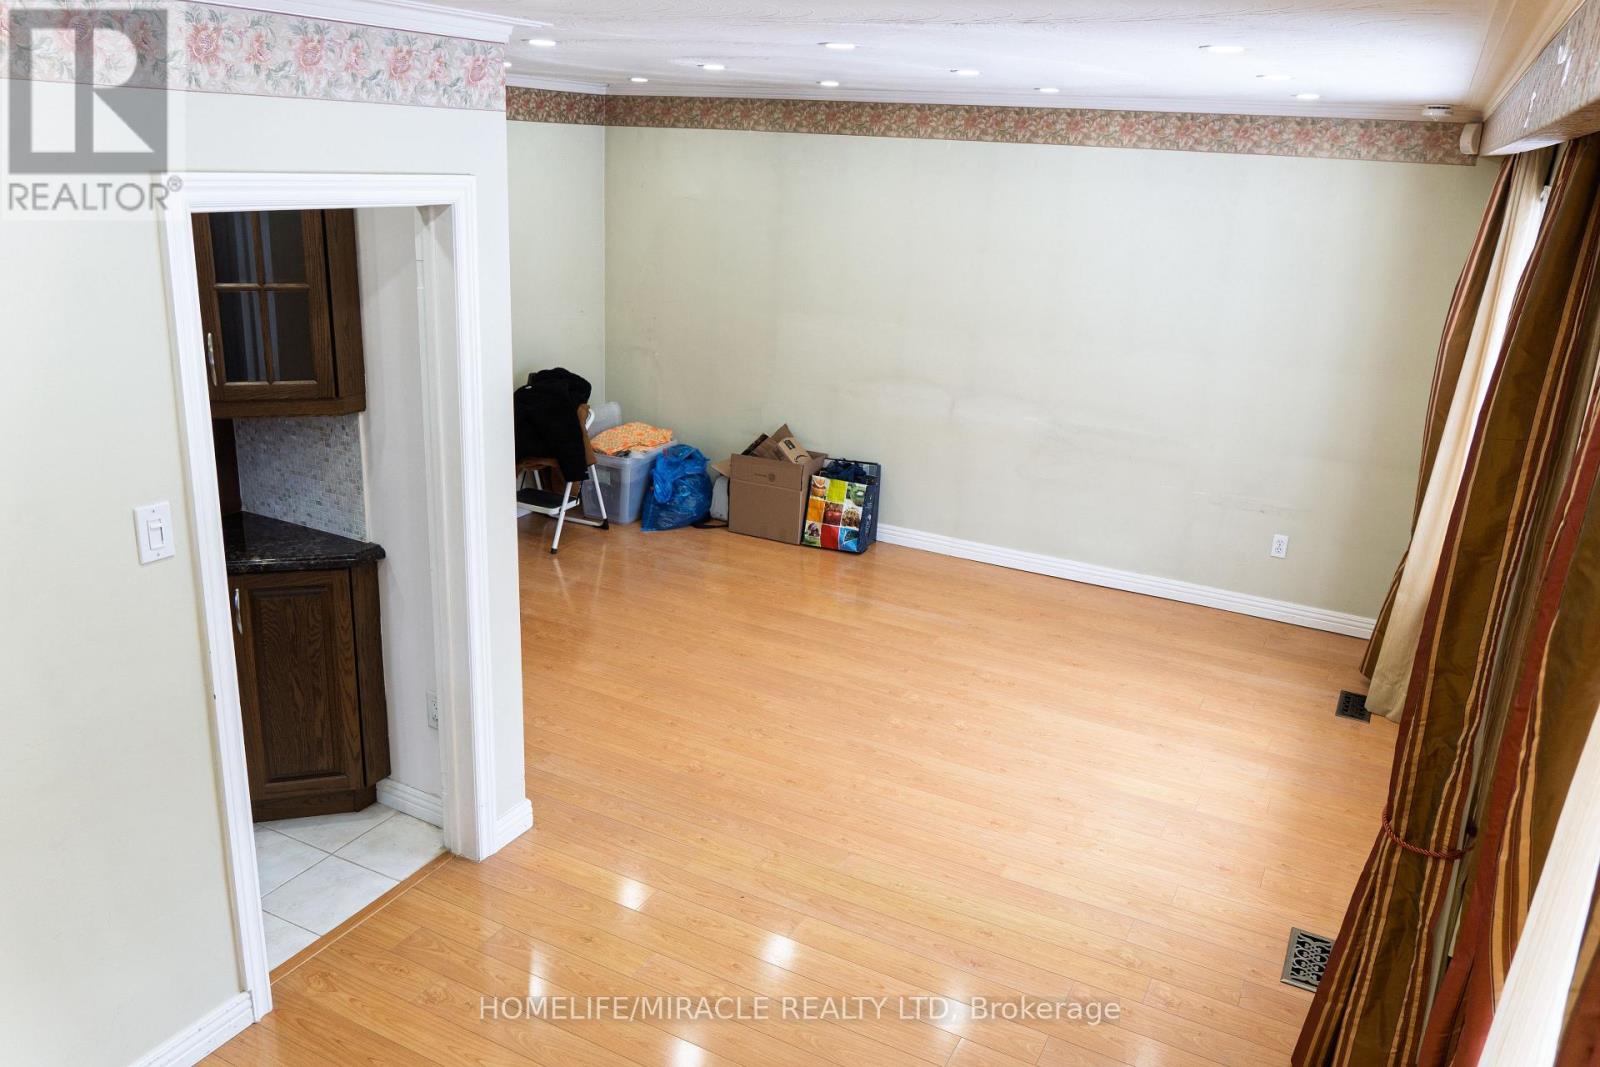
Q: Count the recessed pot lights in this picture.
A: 11